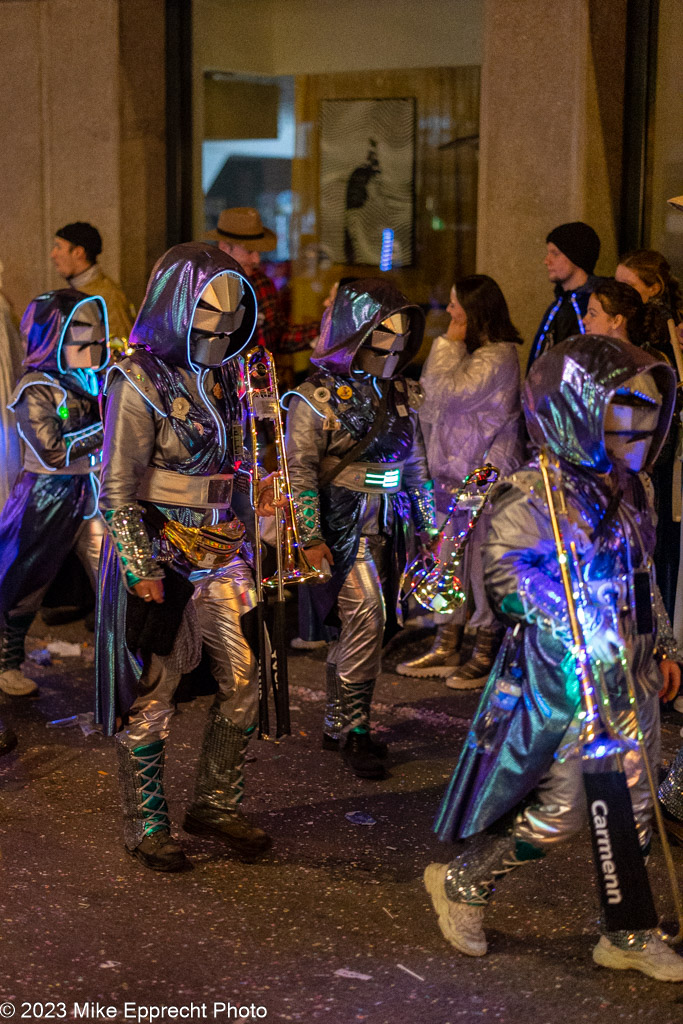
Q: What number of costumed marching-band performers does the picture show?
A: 4